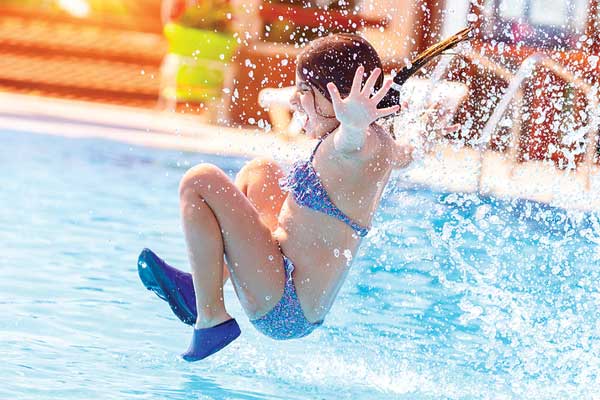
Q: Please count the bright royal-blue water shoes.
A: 2